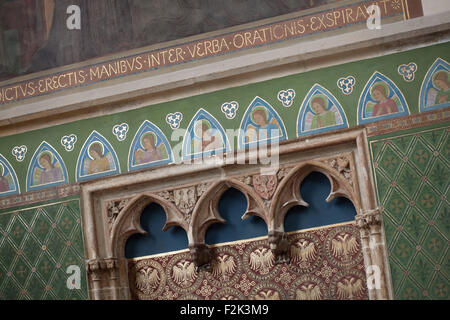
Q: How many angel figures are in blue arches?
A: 9